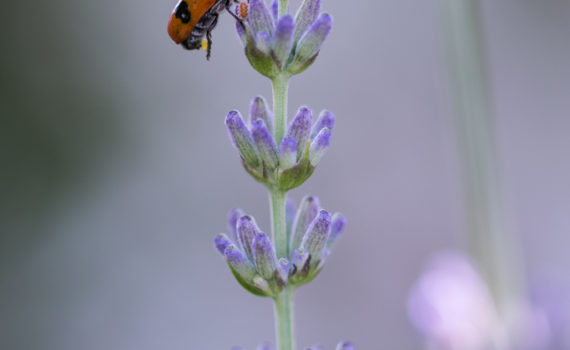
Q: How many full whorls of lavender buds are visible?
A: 3